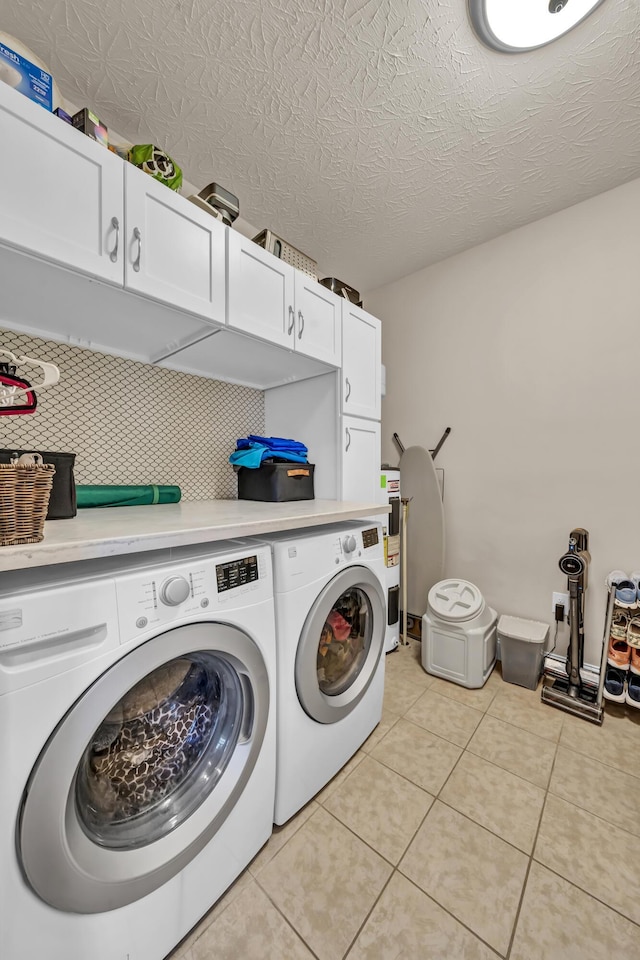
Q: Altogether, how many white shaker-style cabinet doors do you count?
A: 6